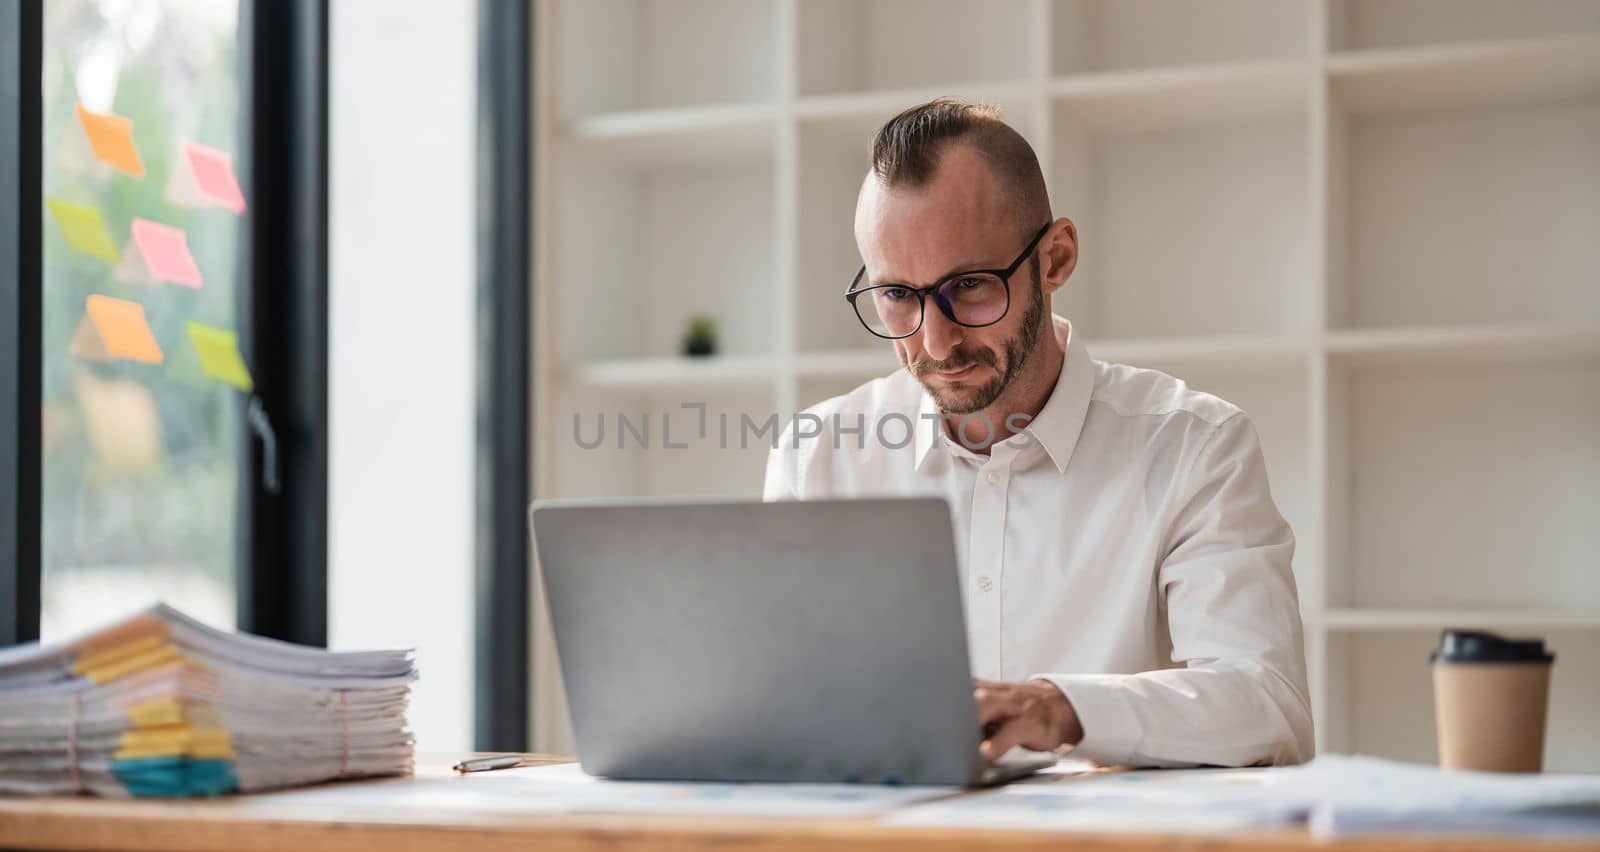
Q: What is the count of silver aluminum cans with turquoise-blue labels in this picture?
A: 0